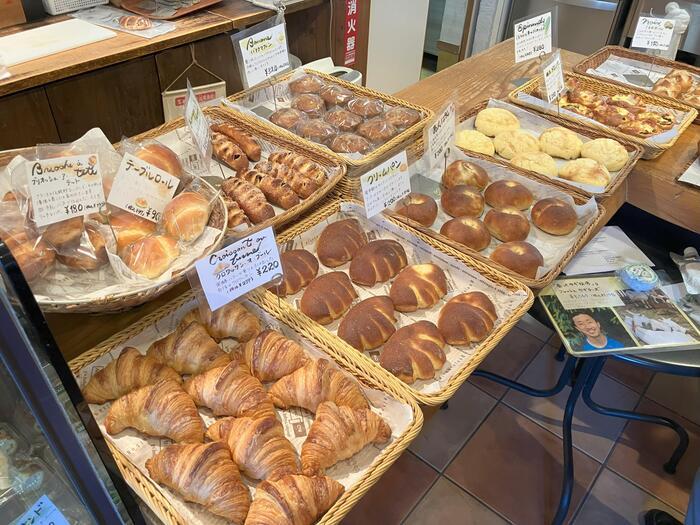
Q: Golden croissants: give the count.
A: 11